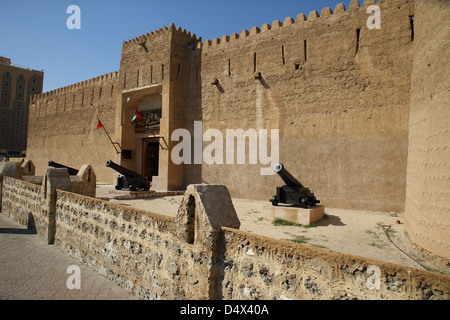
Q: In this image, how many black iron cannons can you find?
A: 3